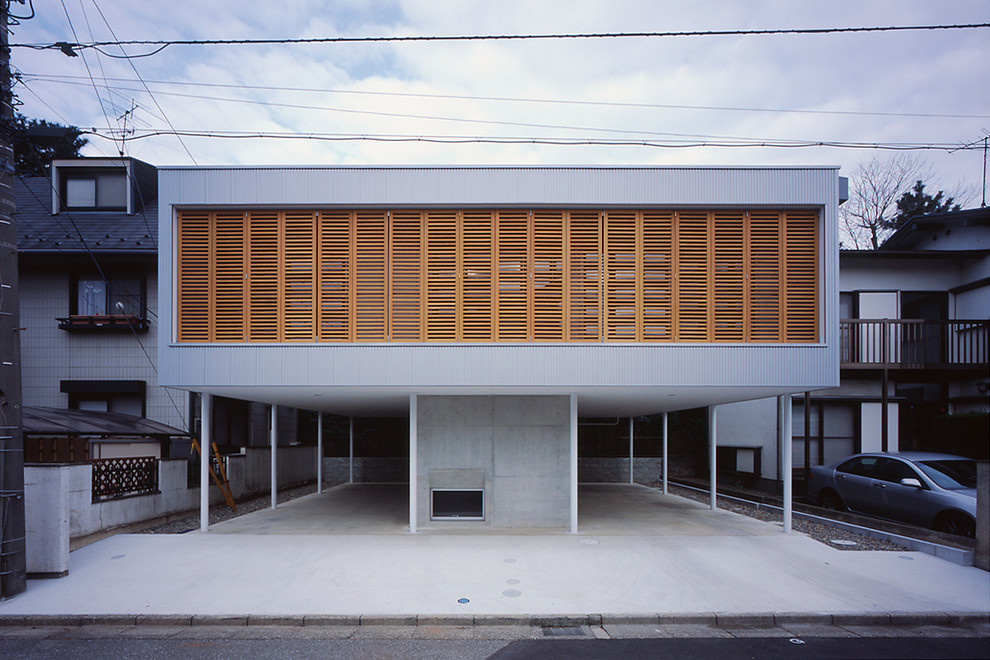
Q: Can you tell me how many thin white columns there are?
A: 10